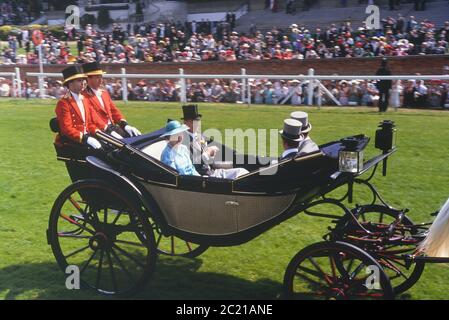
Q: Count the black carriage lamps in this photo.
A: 2